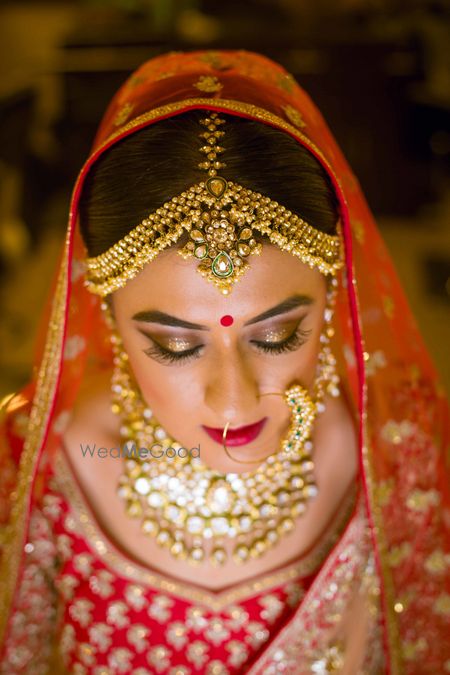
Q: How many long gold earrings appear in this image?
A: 2